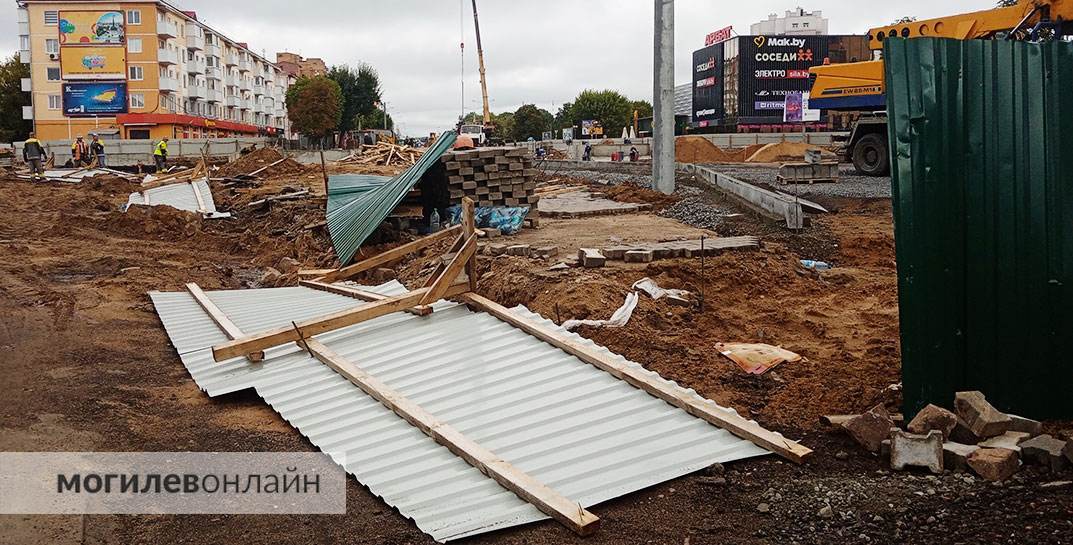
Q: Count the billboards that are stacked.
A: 3